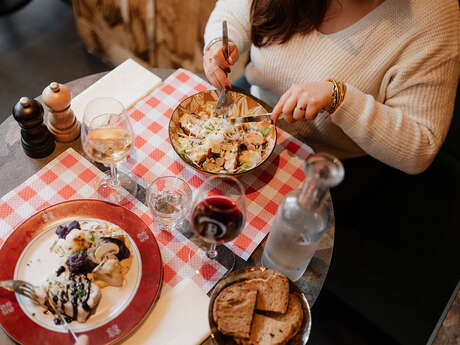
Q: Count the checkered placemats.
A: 2